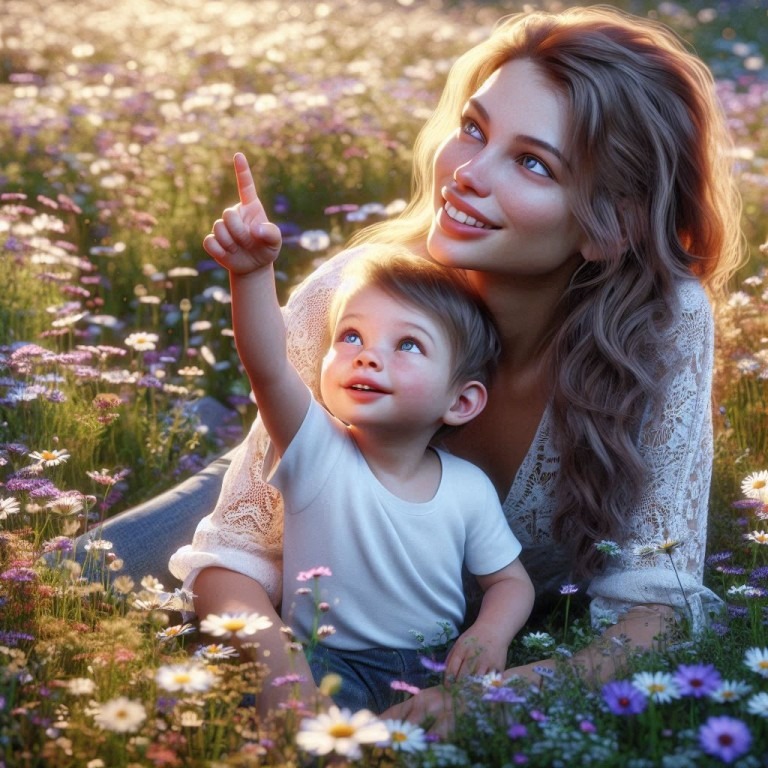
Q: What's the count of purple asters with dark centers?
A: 3